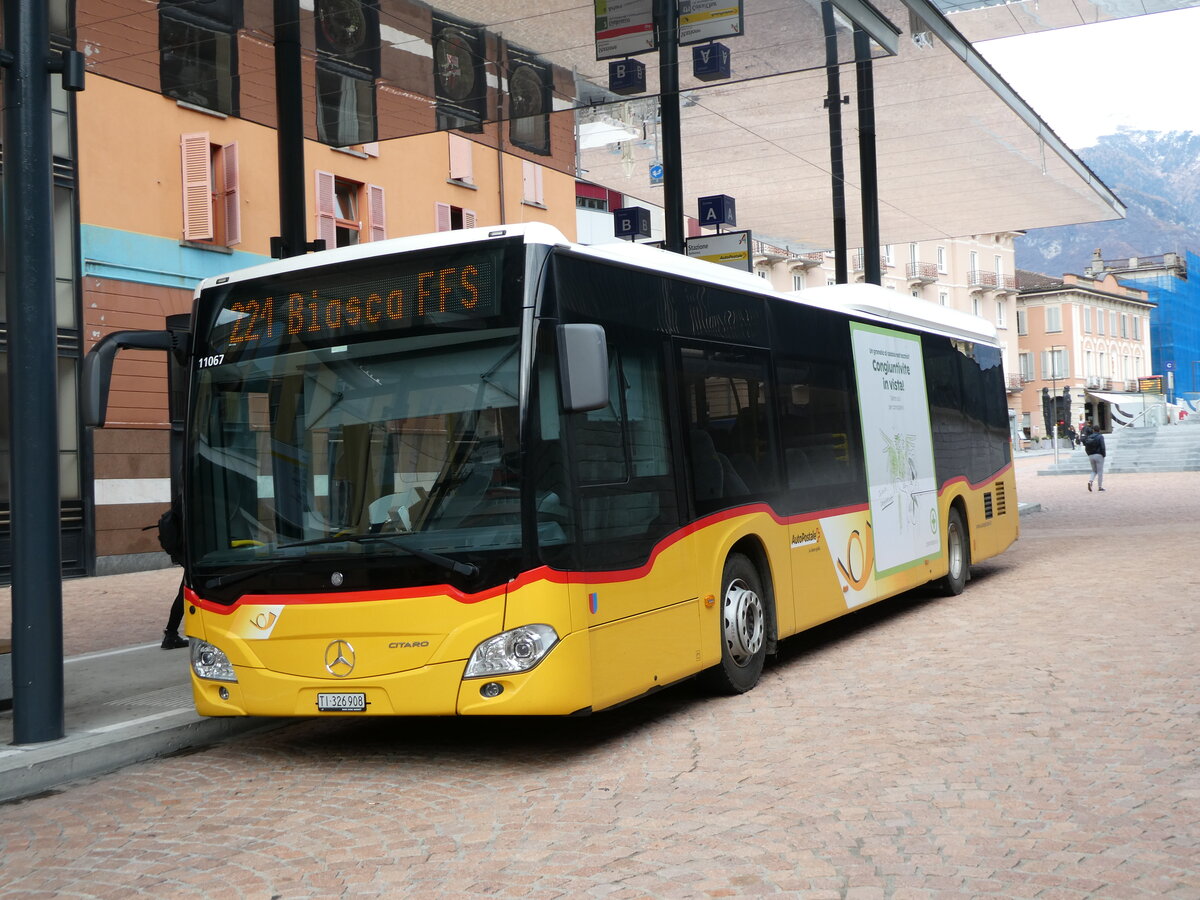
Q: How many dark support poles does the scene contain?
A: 5